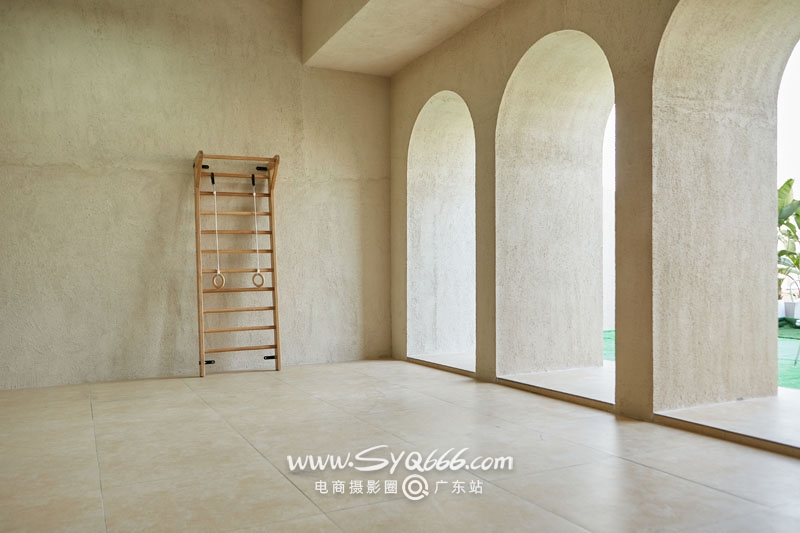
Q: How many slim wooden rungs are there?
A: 11